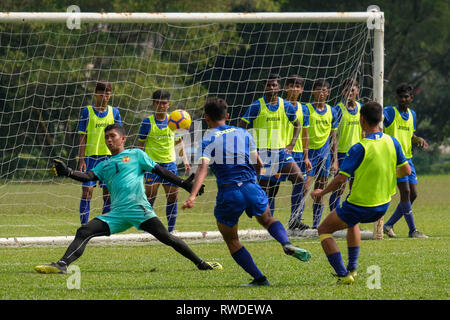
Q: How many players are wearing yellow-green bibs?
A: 8